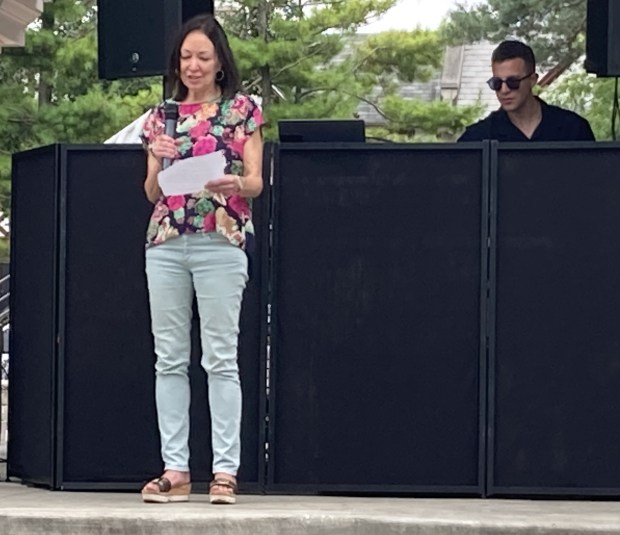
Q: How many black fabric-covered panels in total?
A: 4